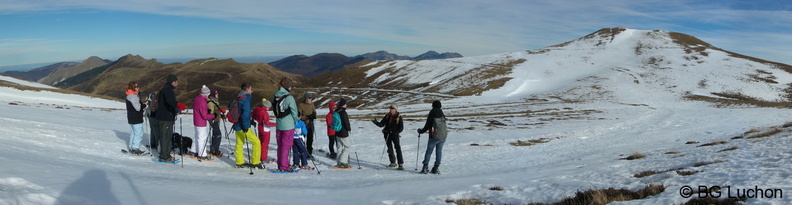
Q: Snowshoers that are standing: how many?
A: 14